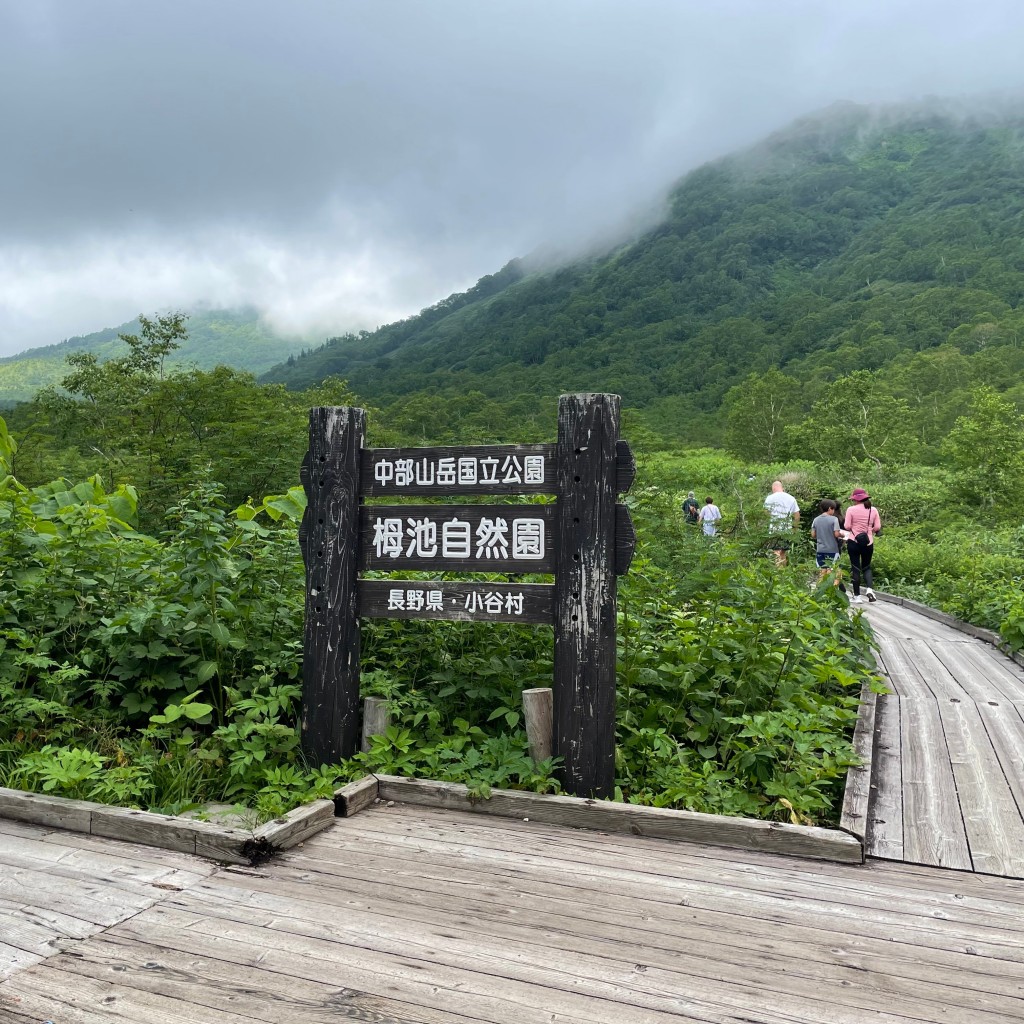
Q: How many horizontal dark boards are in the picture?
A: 3